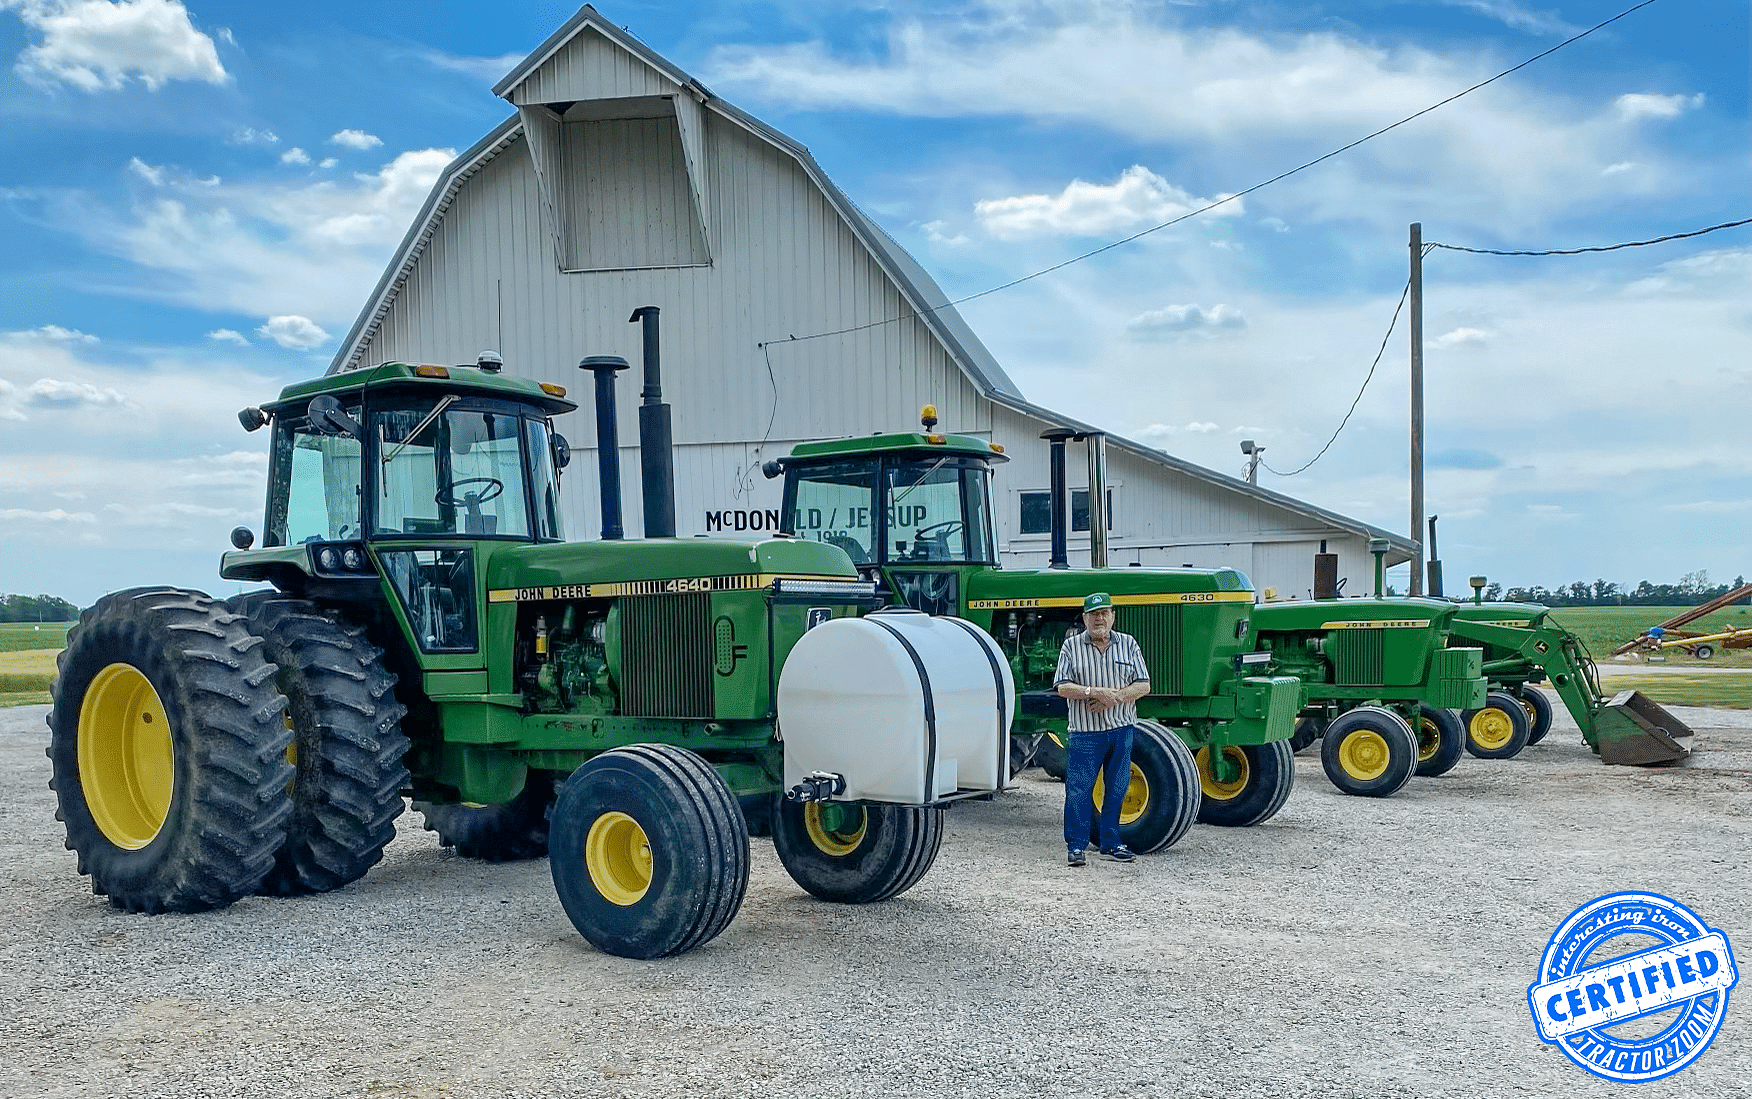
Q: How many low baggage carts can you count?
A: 0